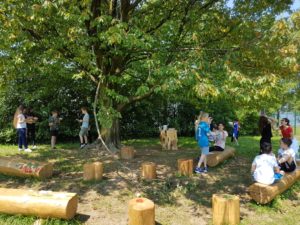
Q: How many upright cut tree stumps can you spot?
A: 6